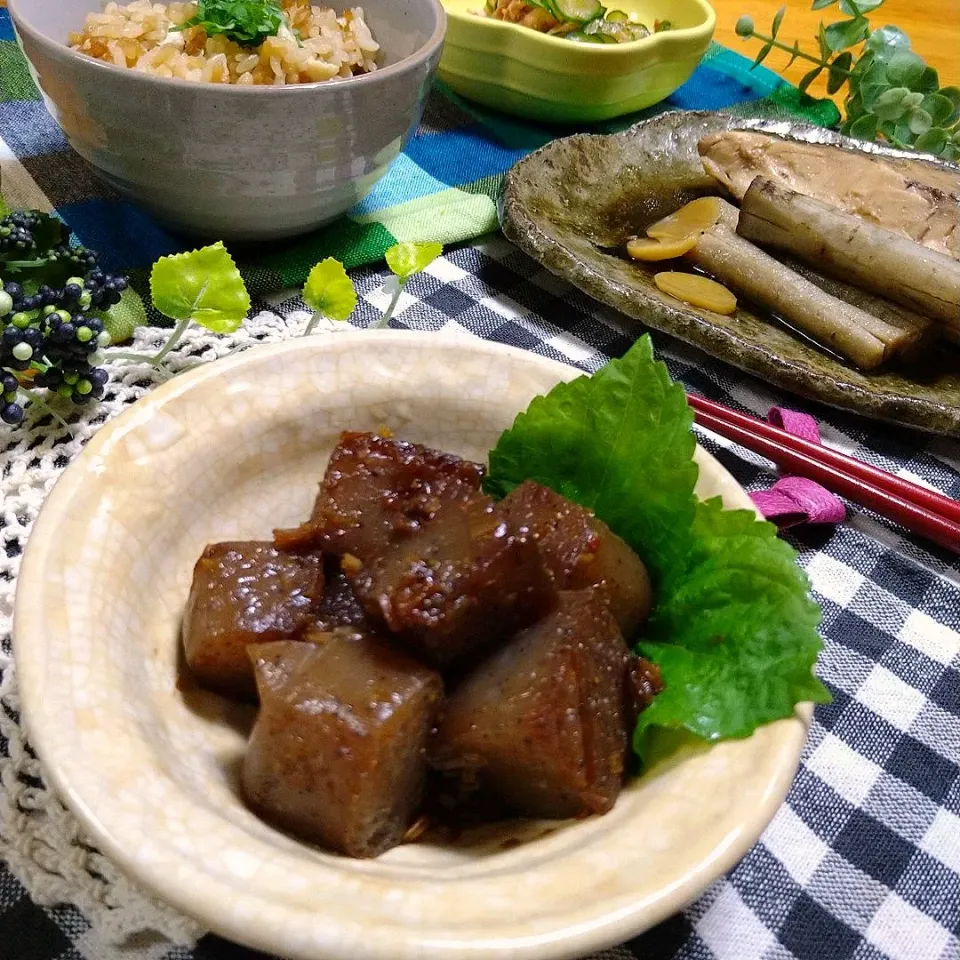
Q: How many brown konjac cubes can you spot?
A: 6